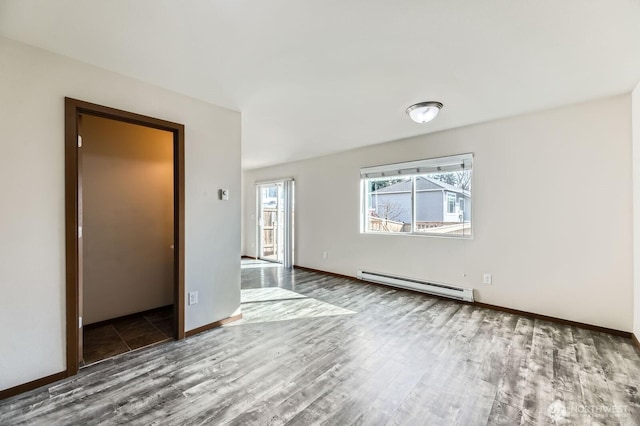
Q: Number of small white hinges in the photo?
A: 3